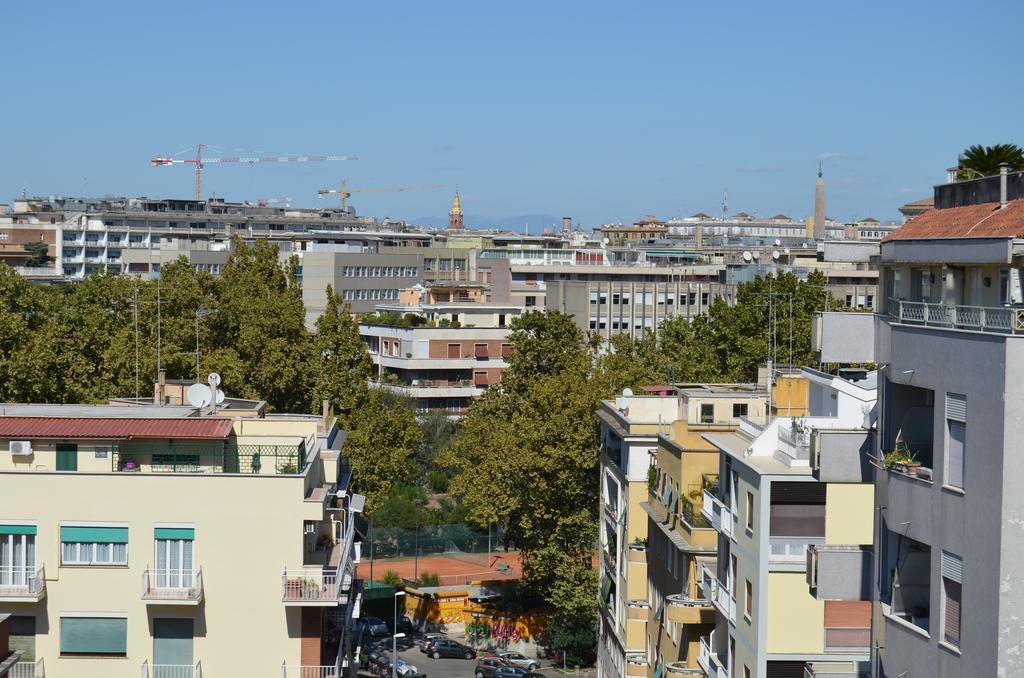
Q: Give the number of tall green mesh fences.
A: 1